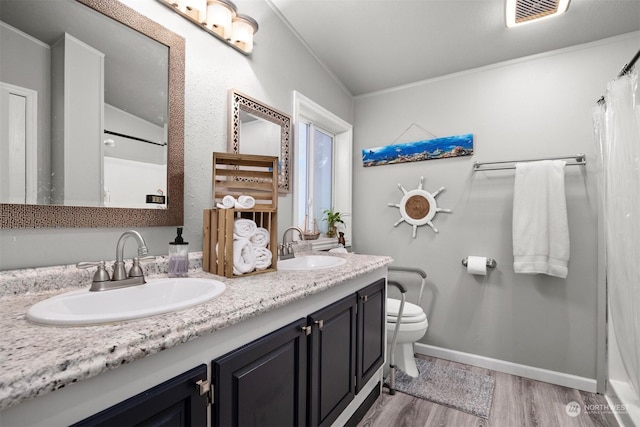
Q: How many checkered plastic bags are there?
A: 0